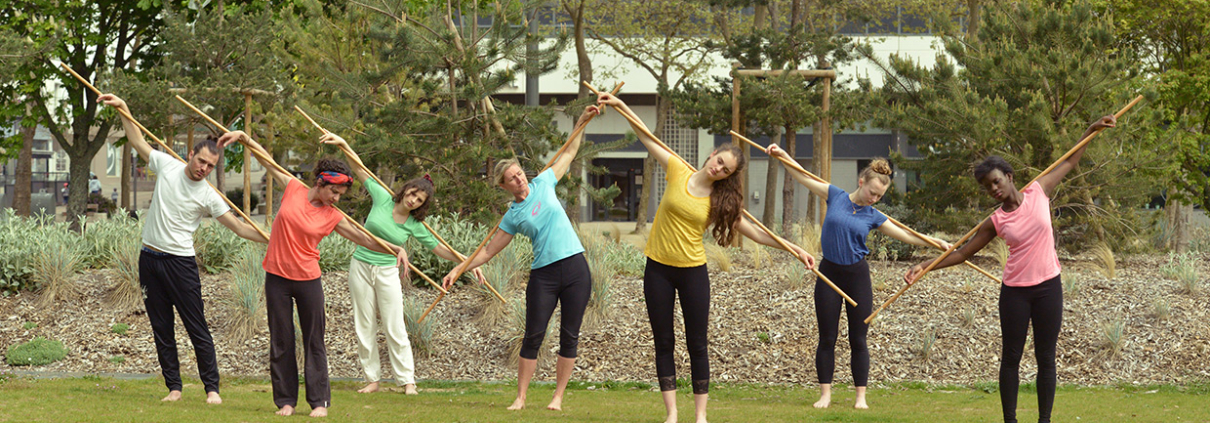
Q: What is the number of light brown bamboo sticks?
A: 7